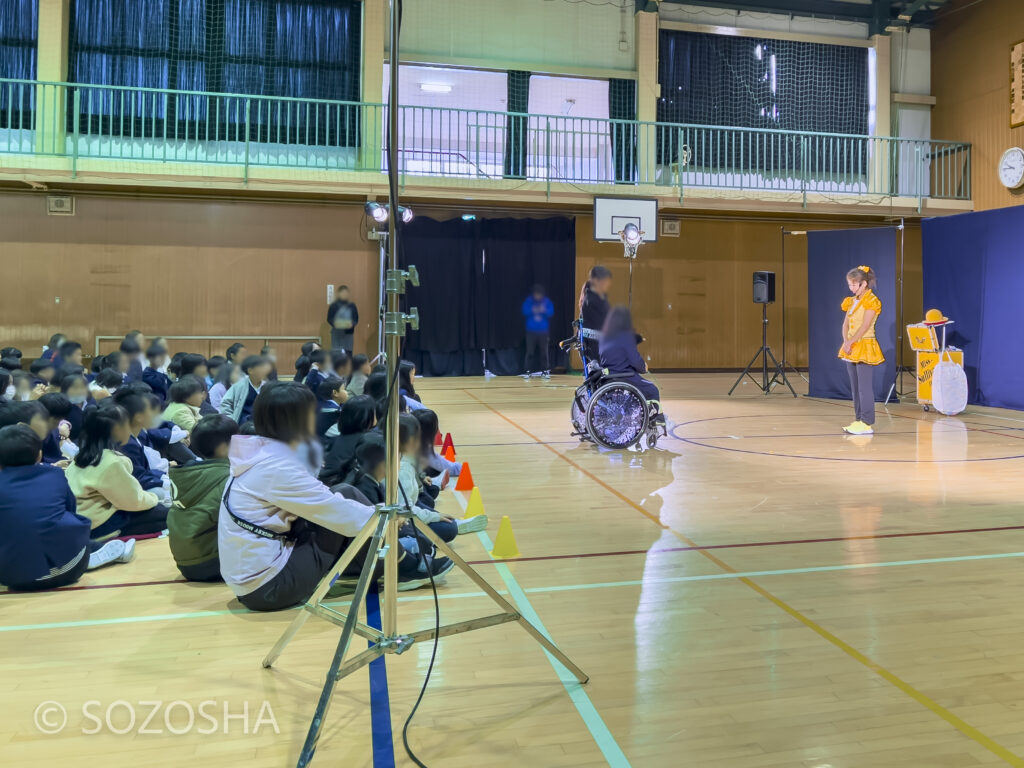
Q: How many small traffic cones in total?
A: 6